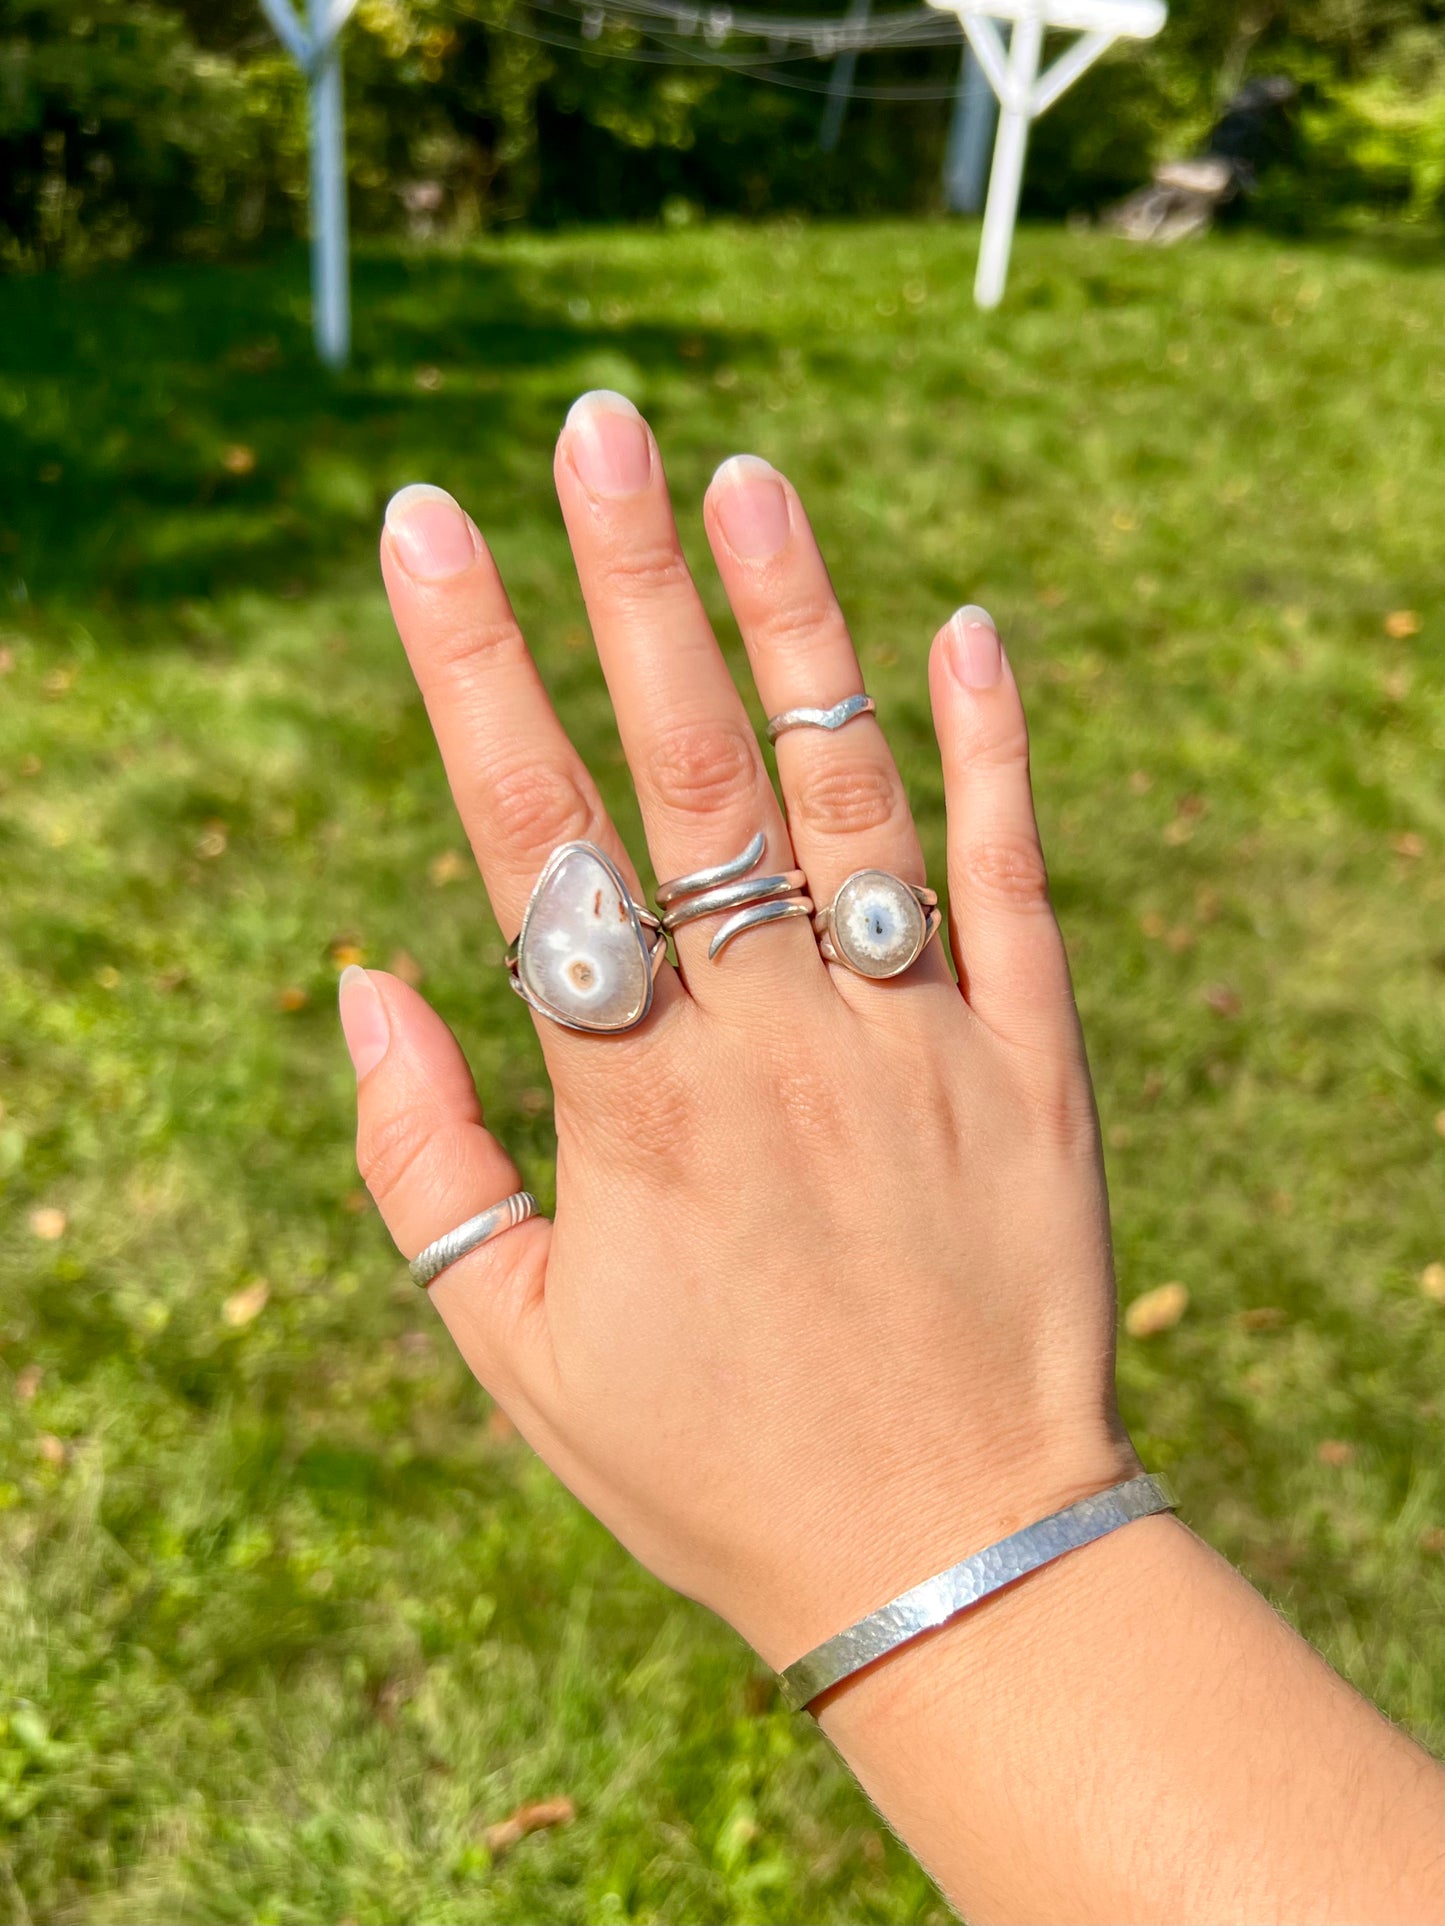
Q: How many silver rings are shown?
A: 5